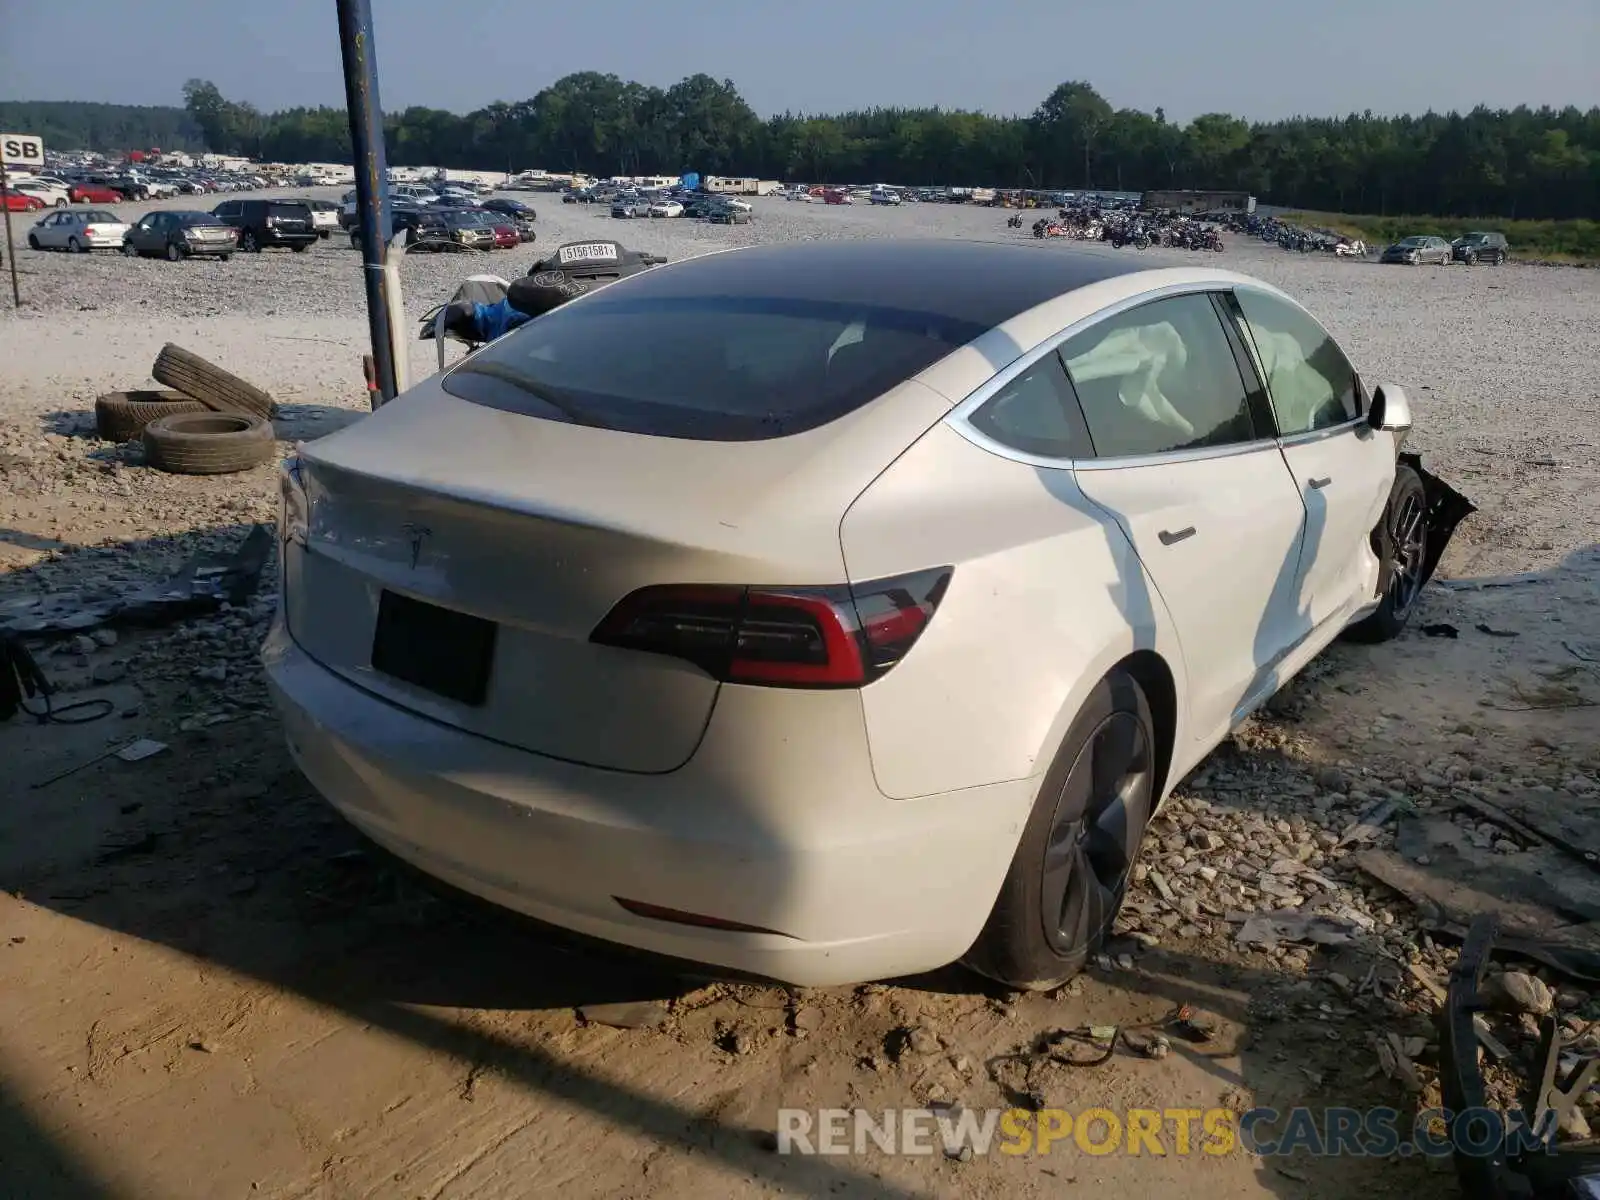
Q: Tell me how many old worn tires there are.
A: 3